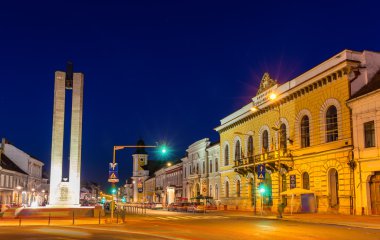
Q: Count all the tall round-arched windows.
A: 7